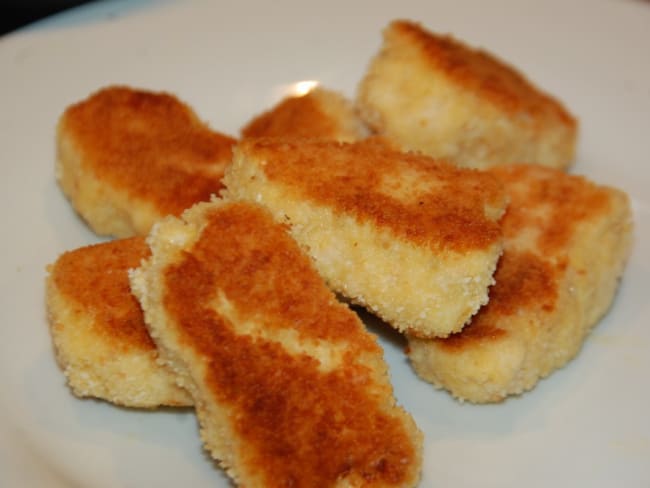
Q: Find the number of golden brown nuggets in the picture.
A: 7